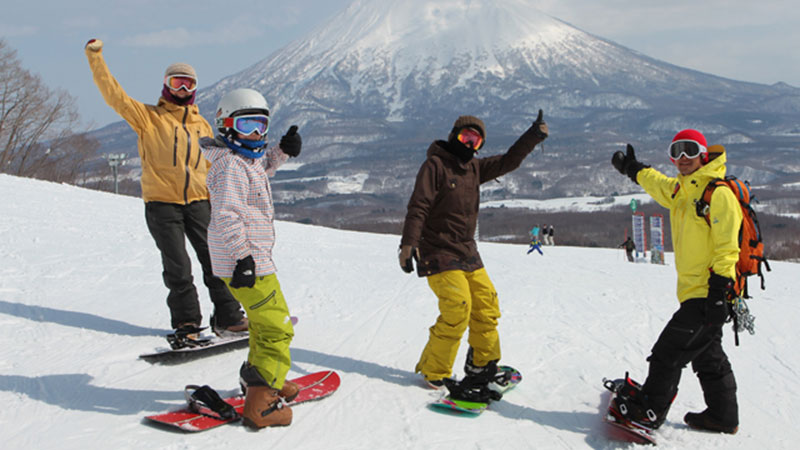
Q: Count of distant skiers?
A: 5